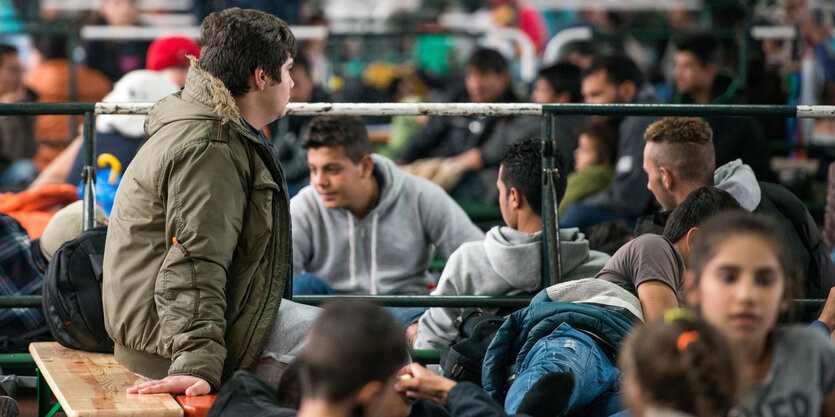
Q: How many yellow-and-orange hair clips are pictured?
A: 2